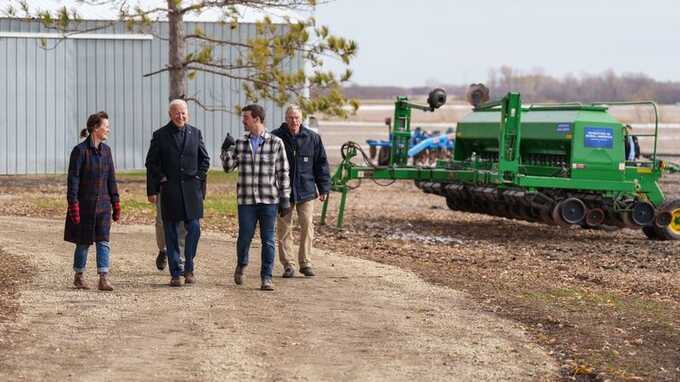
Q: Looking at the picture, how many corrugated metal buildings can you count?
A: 1